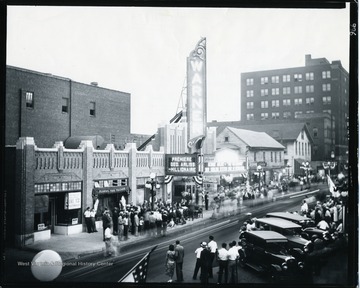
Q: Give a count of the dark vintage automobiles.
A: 3